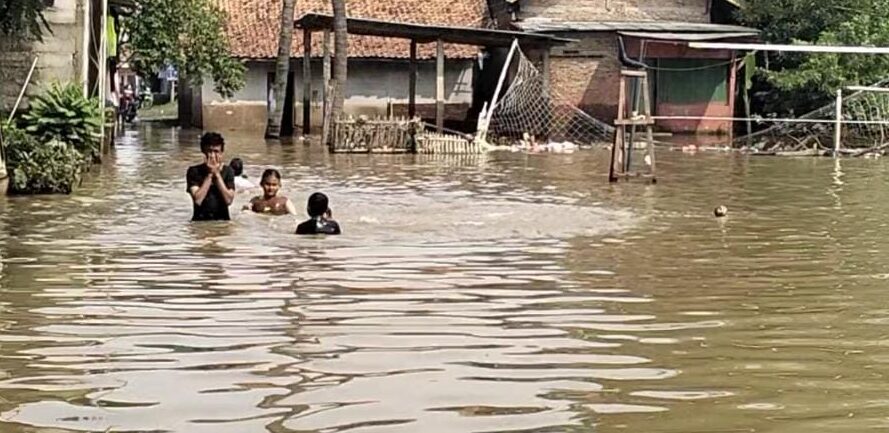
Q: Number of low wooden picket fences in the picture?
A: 2